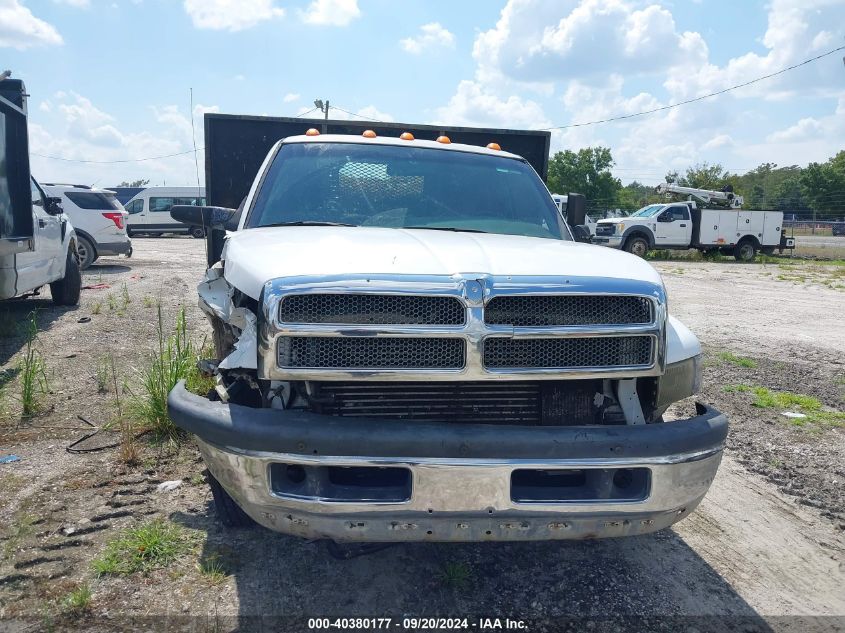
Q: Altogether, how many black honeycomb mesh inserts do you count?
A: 4